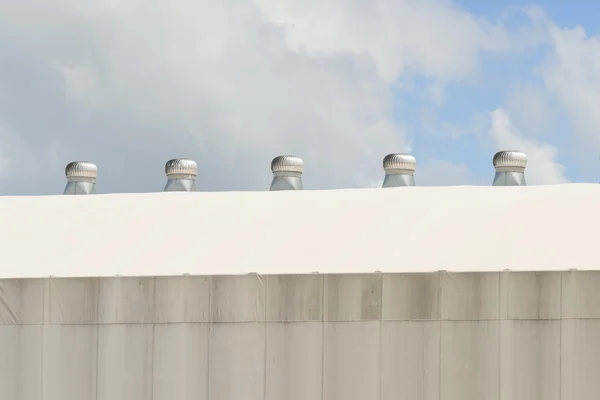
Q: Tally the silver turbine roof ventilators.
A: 5